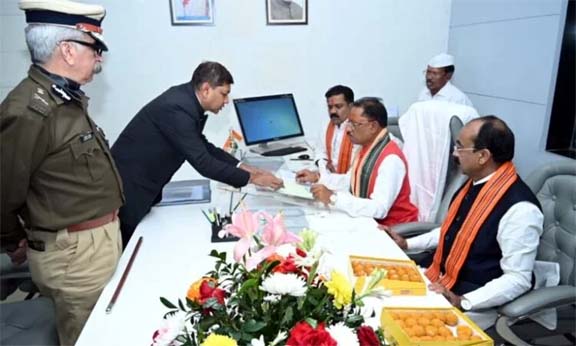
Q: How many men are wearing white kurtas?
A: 4